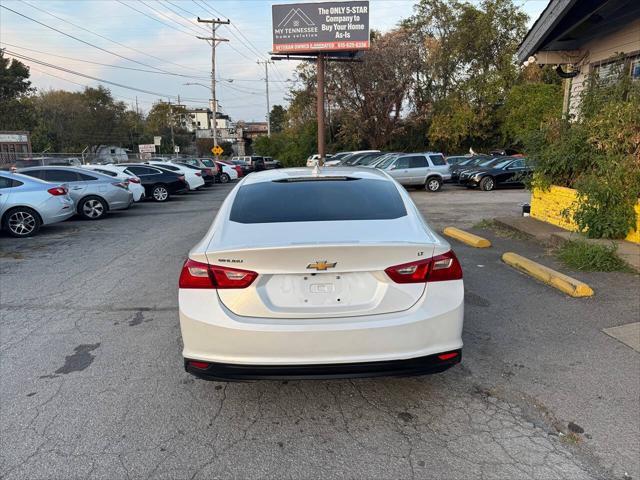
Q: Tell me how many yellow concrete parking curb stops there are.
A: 2